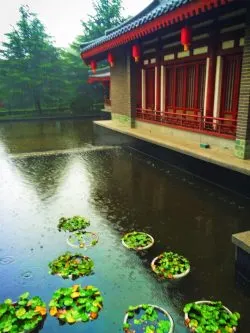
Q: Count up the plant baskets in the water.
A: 9